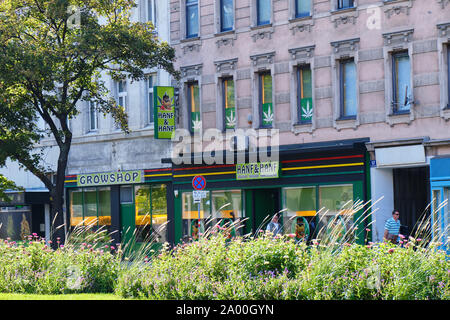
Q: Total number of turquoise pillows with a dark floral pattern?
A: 0